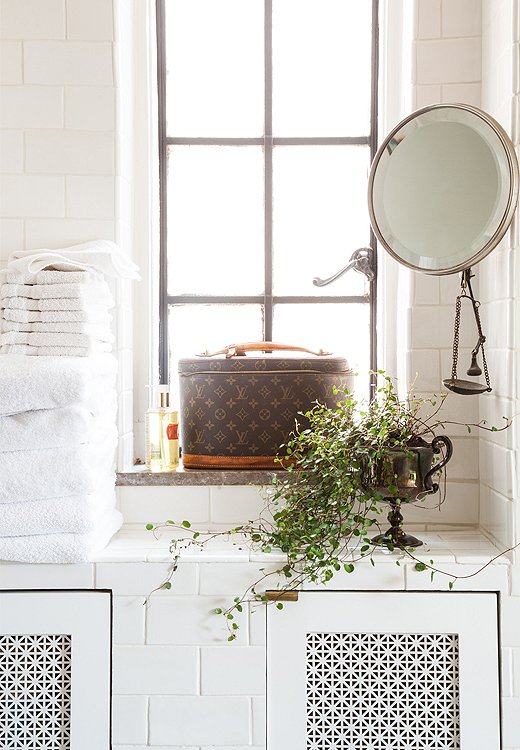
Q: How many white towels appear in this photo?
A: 13